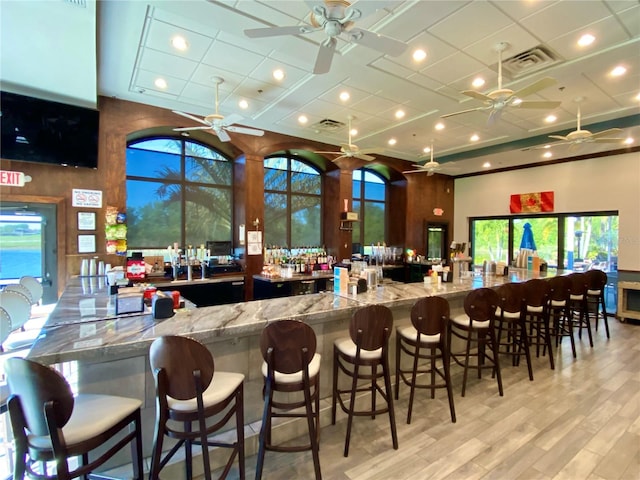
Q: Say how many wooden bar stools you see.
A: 11